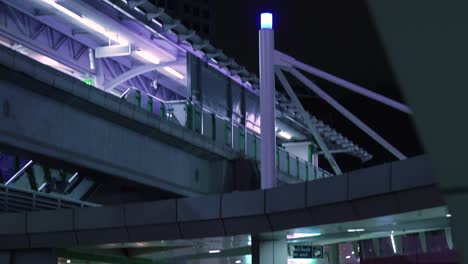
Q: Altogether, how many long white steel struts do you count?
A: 3